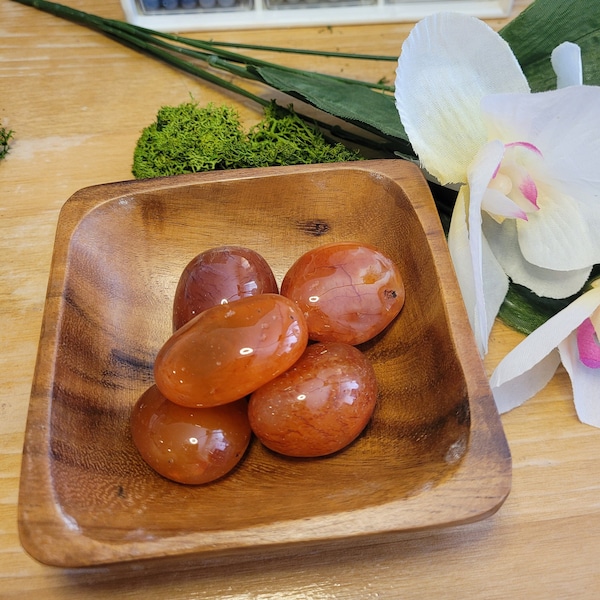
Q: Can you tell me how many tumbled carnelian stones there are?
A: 5